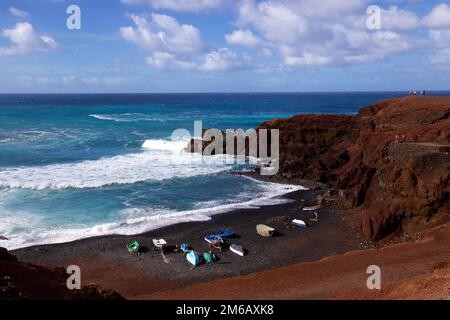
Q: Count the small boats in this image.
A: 11